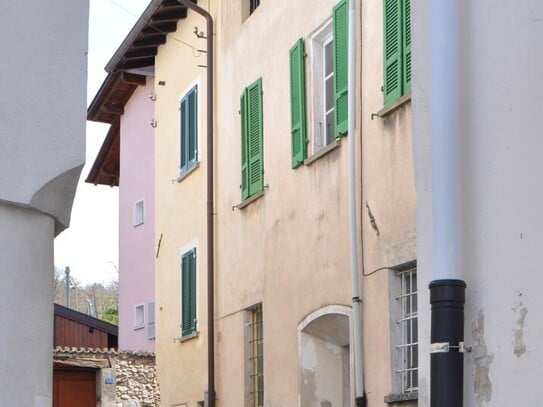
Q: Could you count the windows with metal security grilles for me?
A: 2